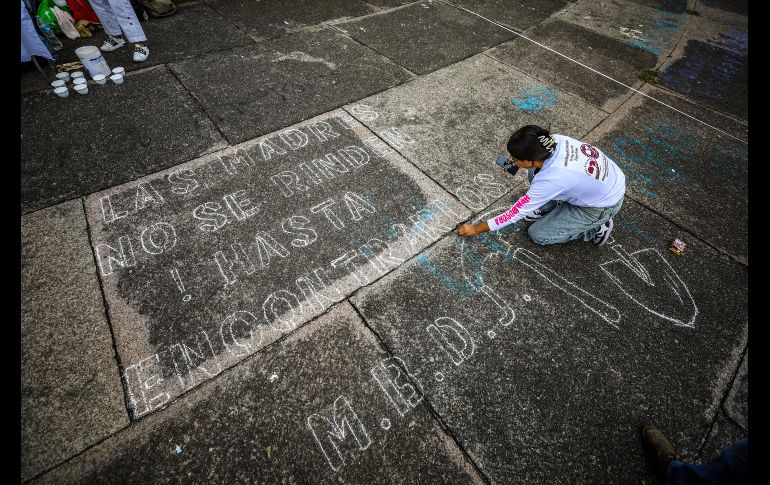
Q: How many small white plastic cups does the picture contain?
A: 9